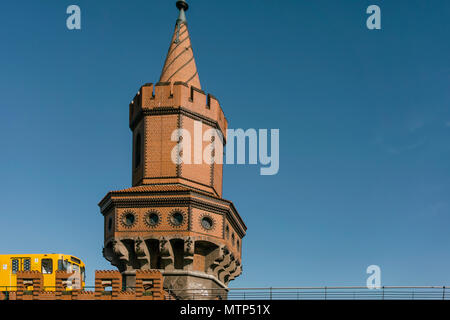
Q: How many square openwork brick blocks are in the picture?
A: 4